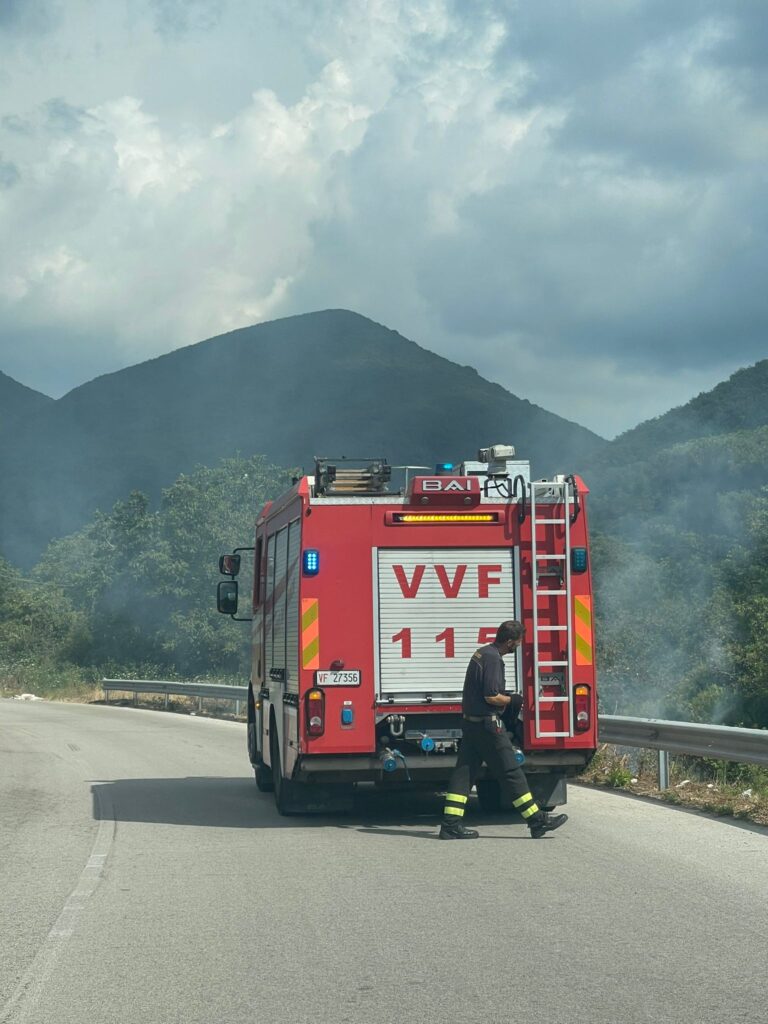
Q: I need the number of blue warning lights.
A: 3